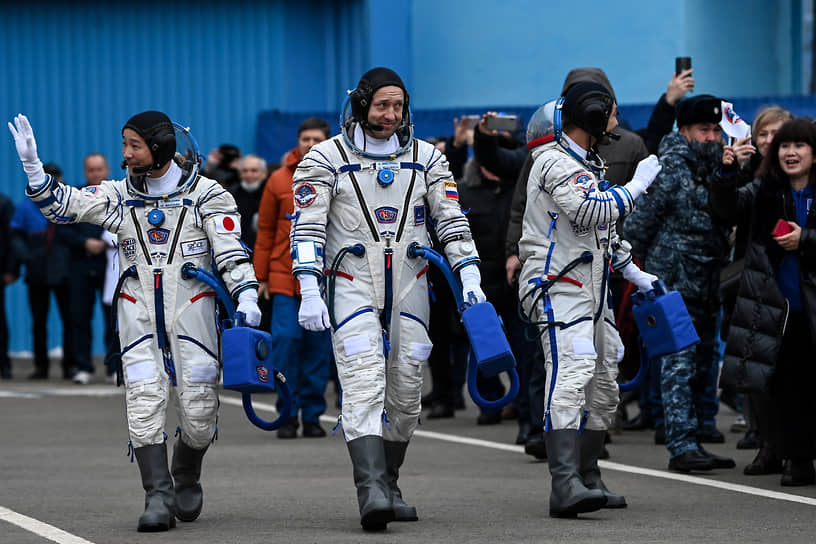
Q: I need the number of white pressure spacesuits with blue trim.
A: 3